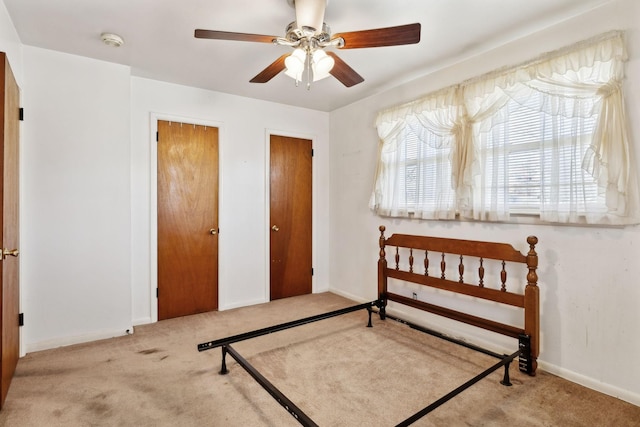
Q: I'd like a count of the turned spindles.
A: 7